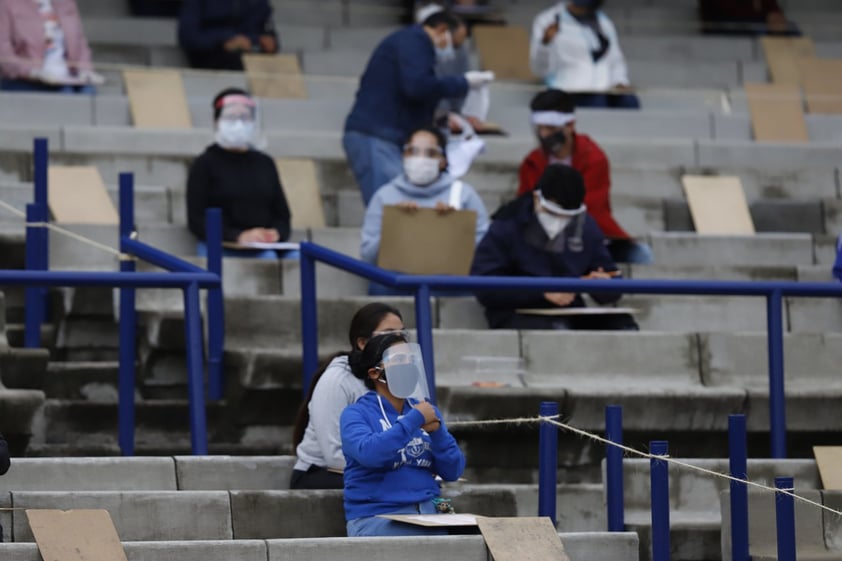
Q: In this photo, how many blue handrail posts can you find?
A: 13